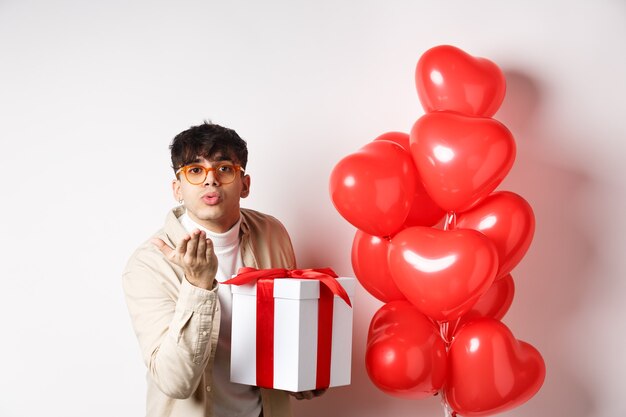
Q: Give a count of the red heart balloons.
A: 10